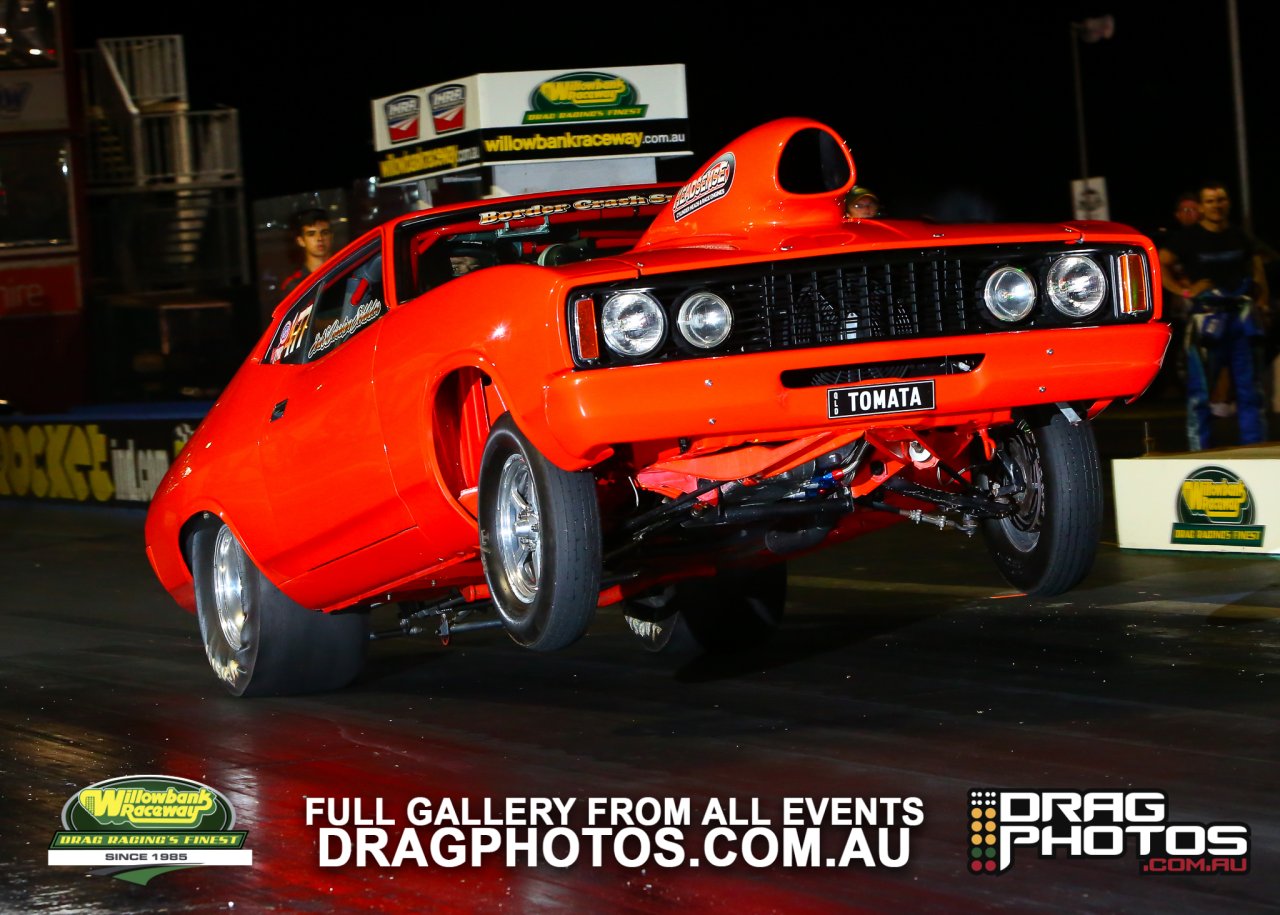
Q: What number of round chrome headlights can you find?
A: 4